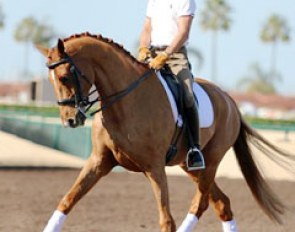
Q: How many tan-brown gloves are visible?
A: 2